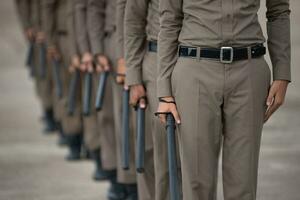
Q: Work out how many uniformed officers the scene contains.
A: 9